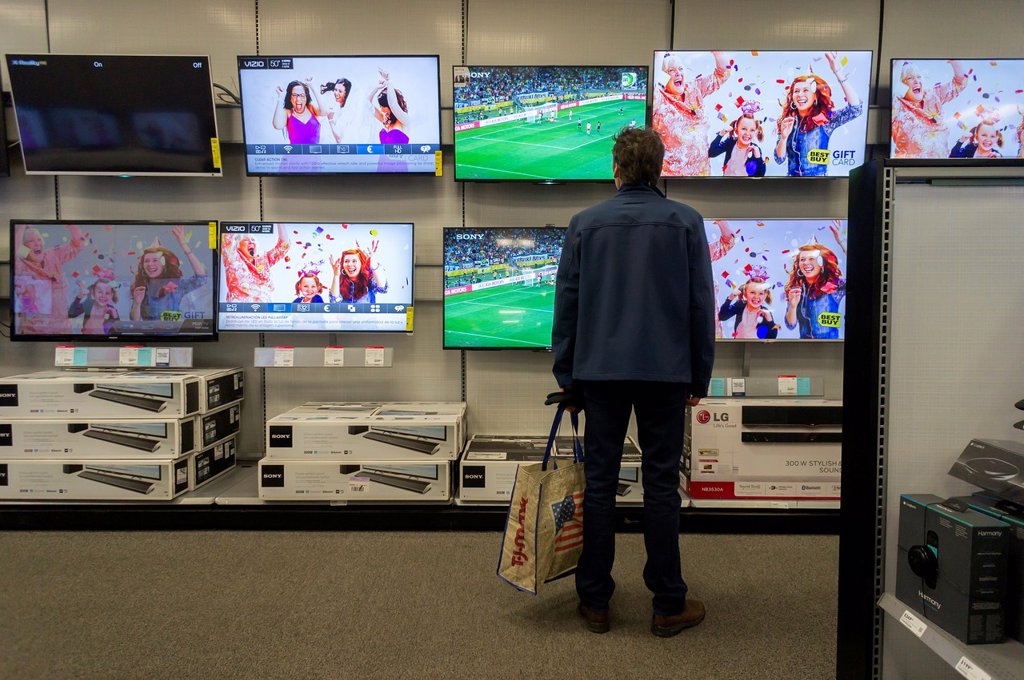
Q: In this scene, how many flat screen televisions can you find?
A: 9